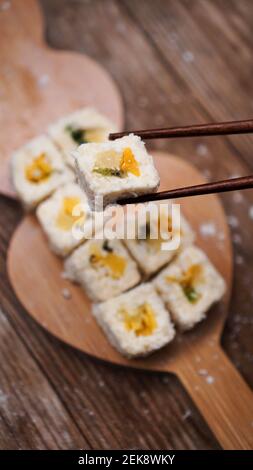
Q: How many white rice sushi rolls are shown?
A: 8